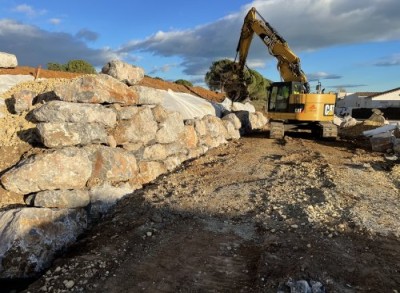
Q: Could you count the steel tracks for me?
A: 2